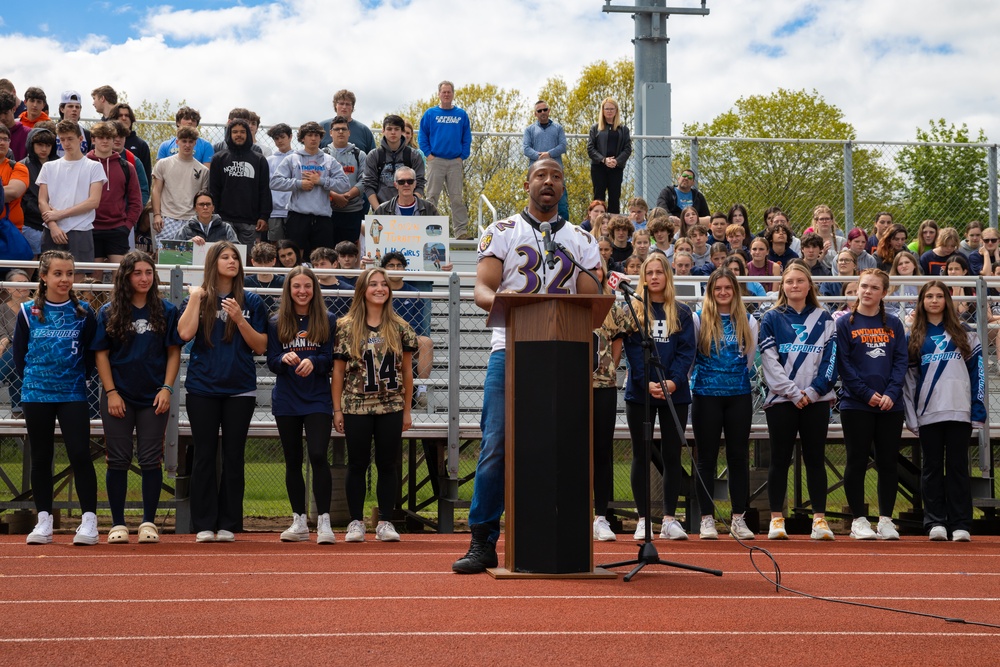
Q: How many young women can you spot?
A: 11